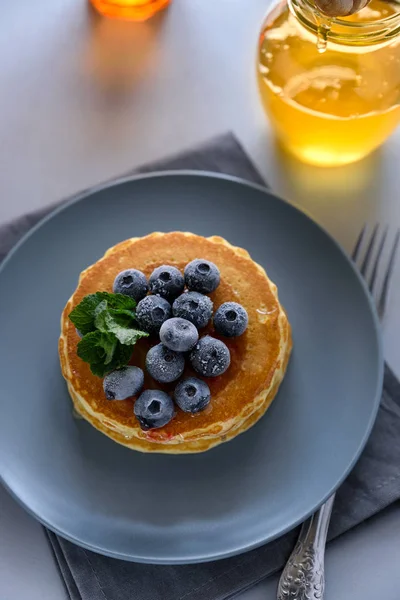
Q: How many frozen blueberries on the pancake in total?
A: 12